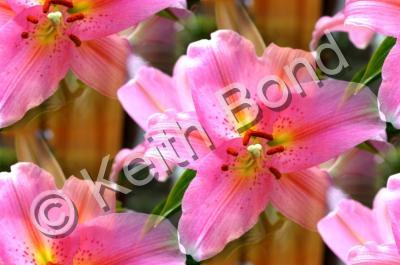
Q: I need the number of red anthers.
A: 12